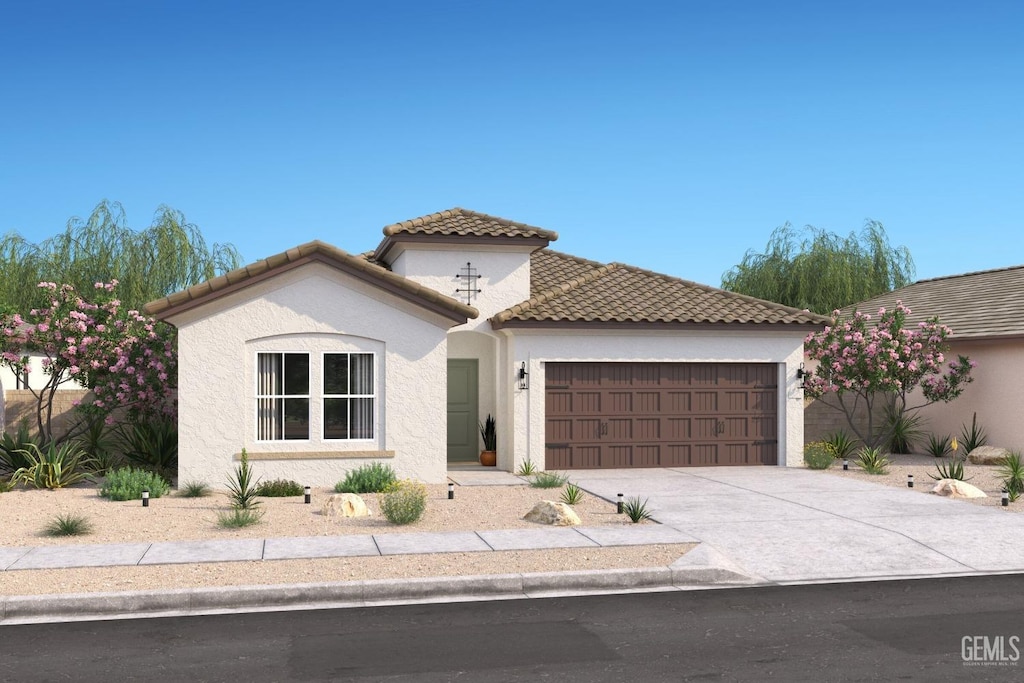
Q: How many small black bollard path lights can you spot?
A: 7